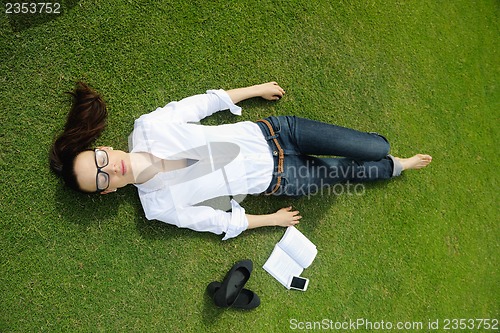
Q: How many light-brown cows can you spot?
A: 0